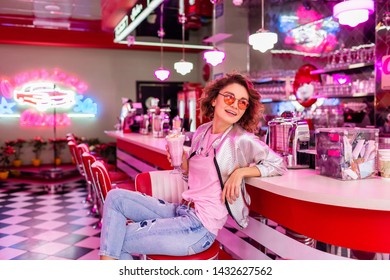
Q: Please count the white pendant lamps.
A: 5